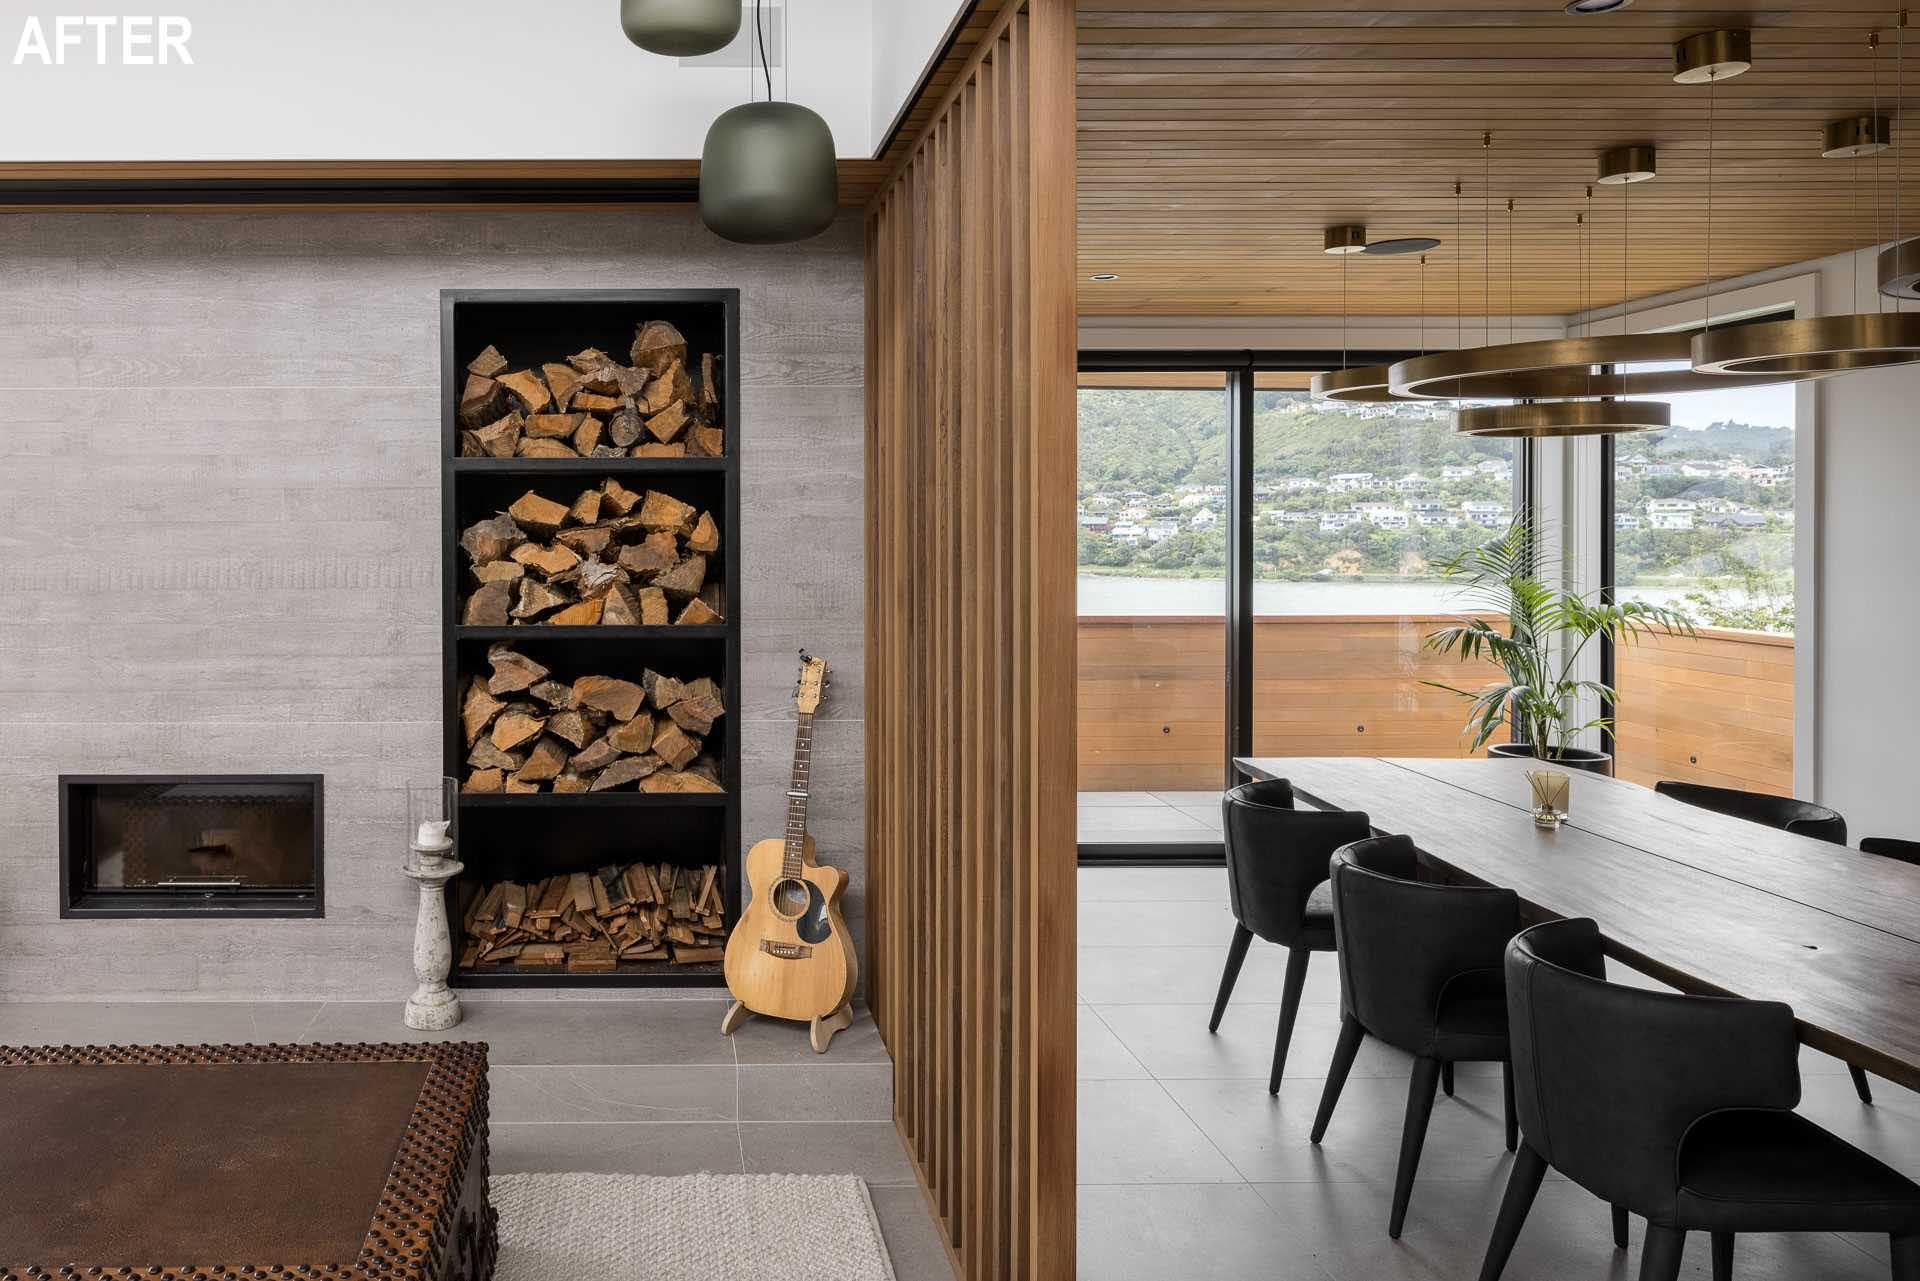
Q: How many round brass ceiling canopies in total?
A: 4